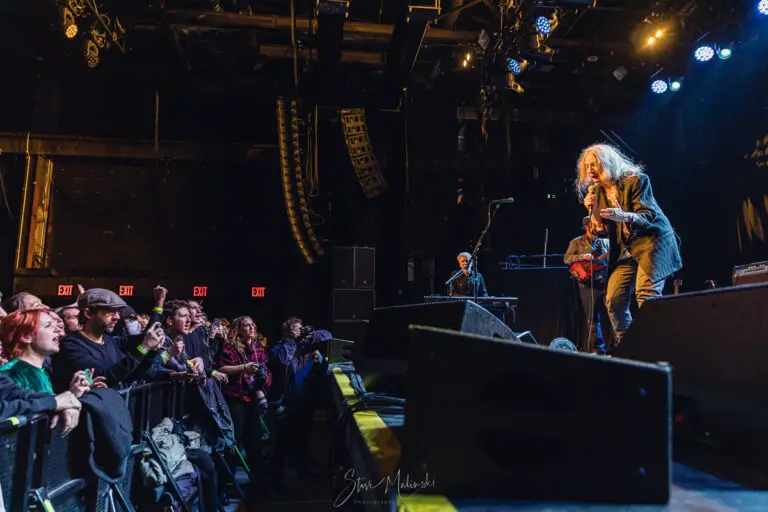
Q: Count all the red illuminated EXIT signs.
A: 4